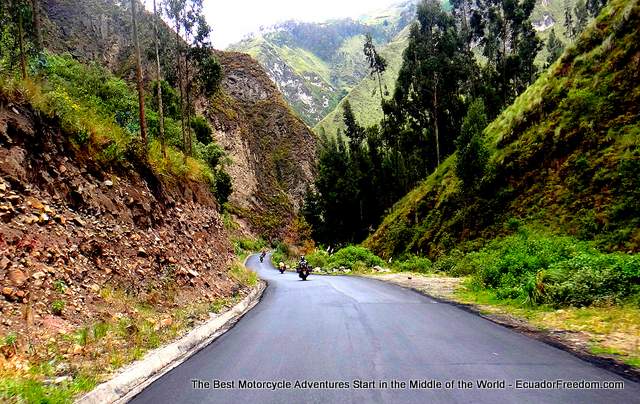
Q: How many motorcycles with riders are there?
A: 3